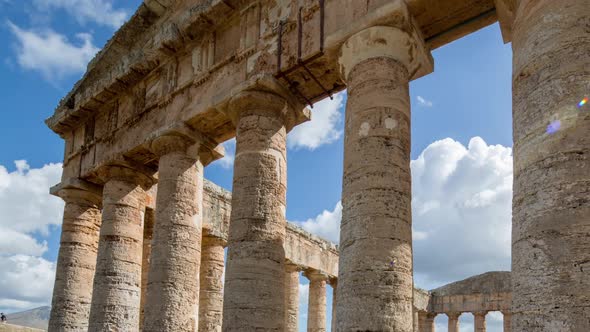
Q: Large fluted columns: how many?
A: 6